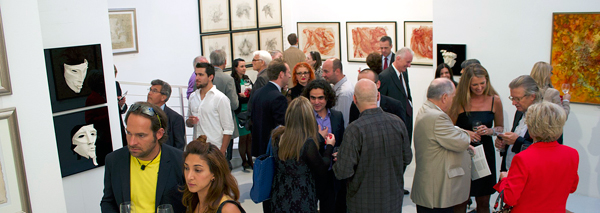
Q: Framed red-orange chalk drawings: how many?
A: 3